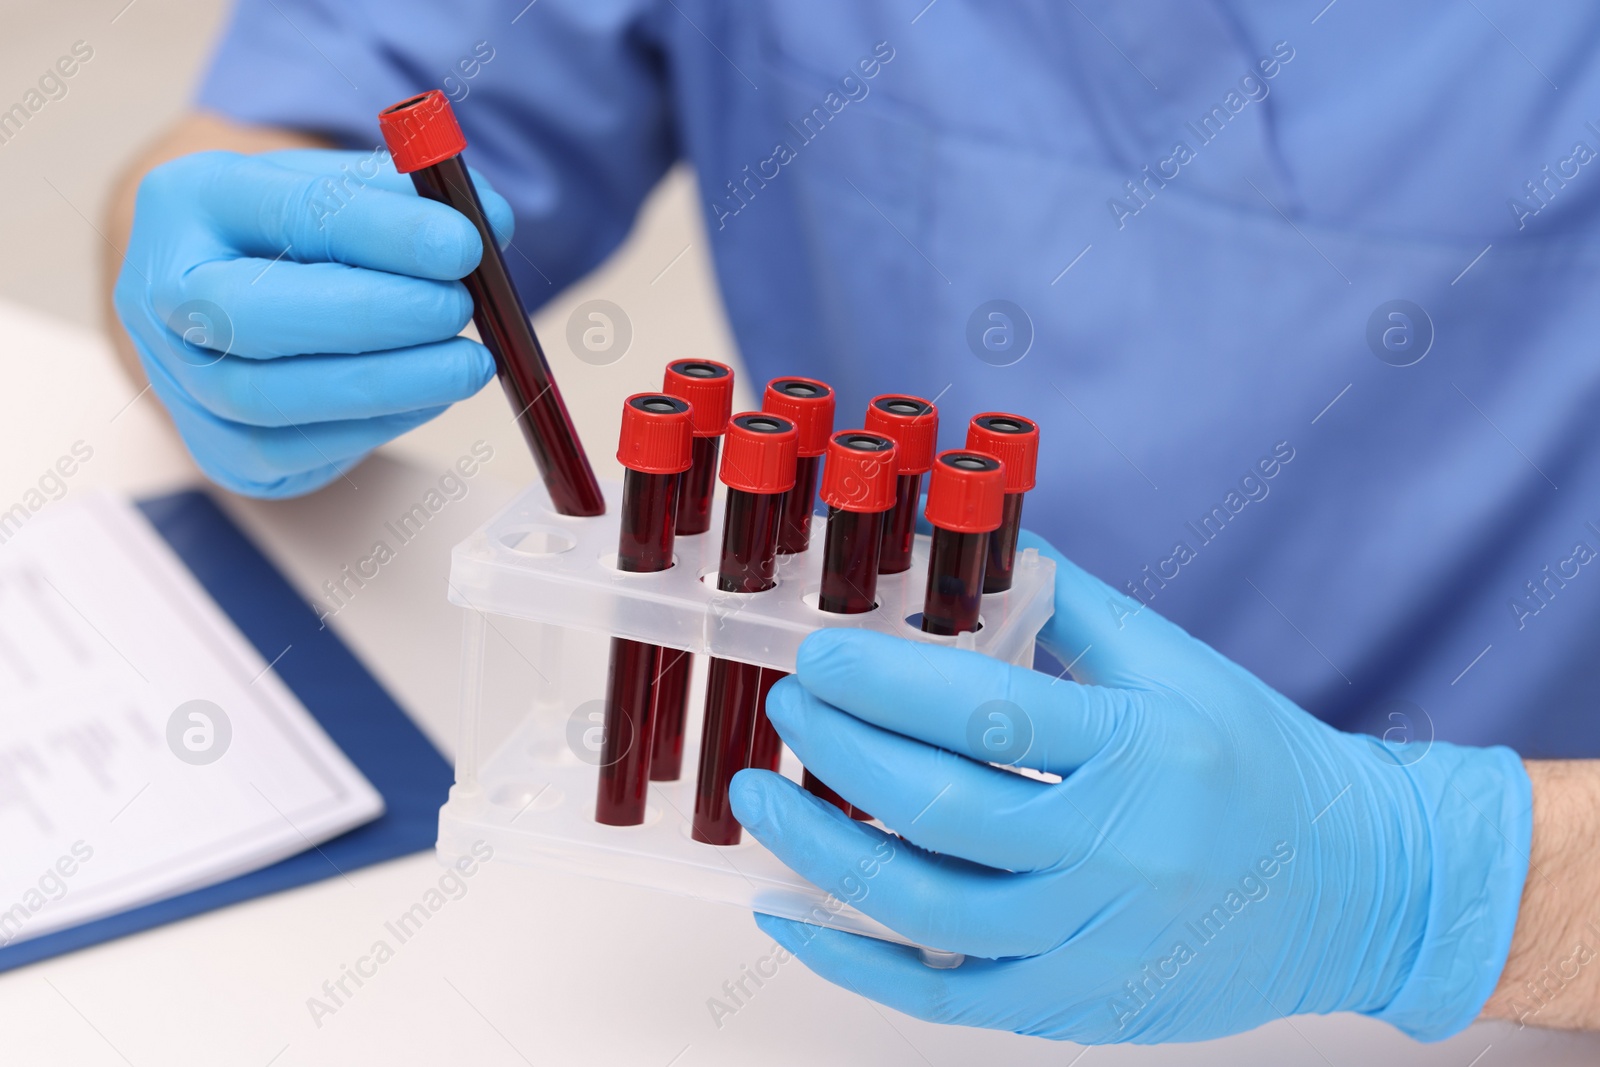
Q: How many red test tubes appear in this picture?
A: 9